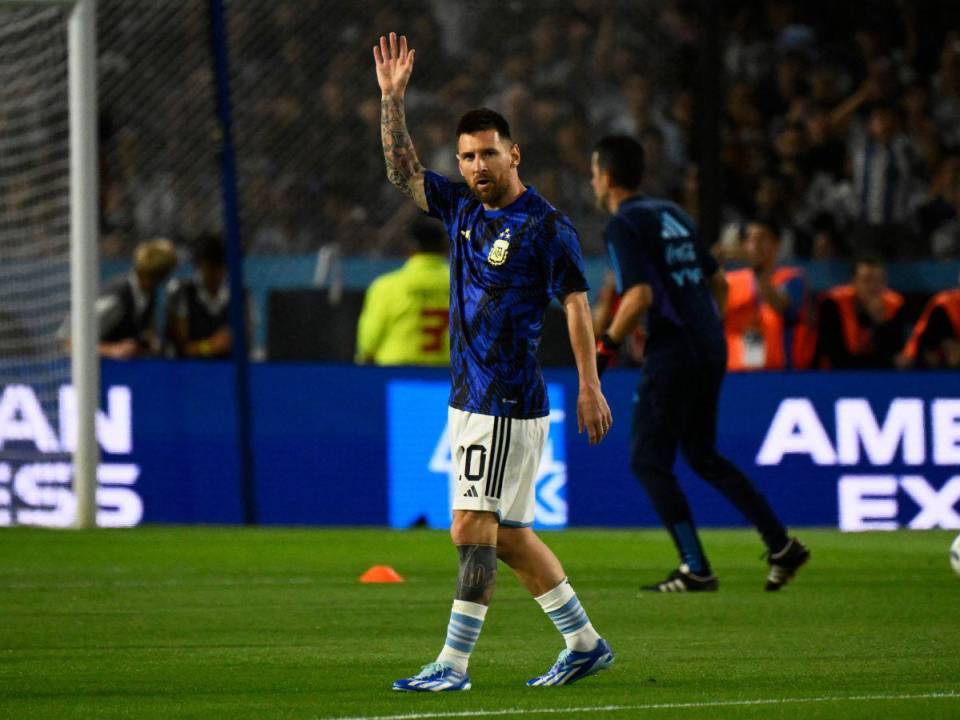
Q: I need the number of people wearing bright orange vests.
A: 3